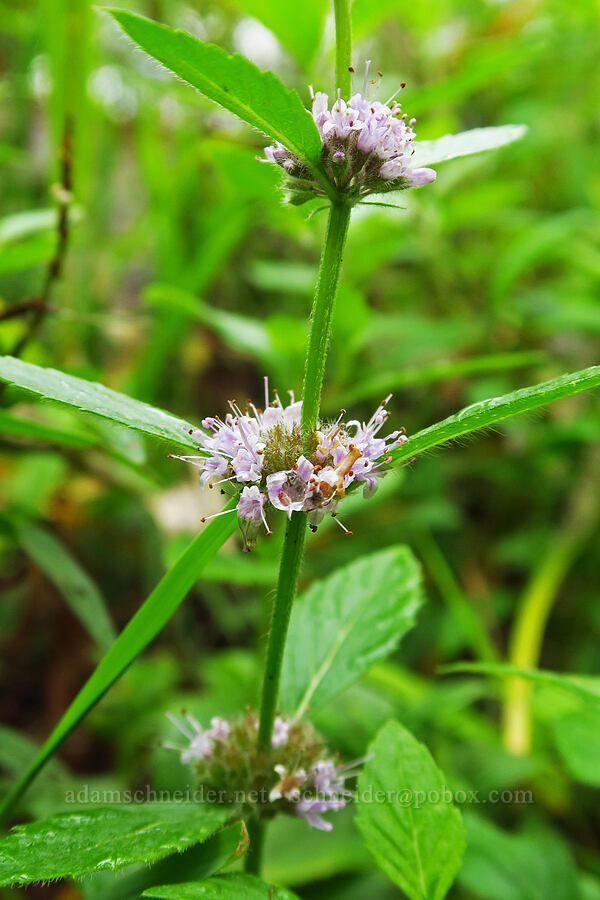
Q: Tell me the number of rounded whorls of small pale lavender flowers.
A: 3